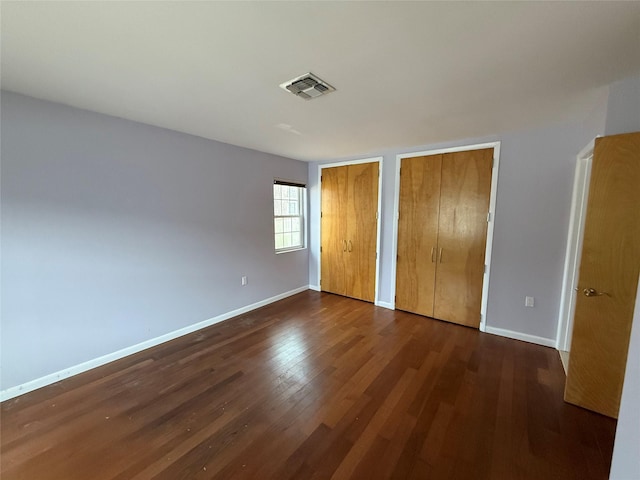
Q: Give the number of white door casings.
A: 3